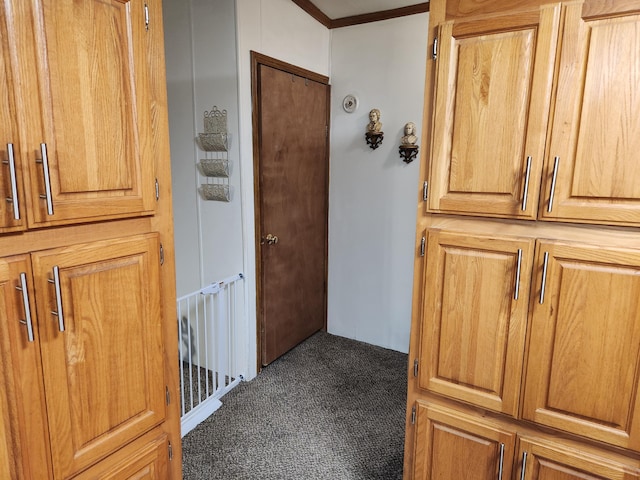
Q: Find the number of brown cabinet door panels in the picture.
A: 11